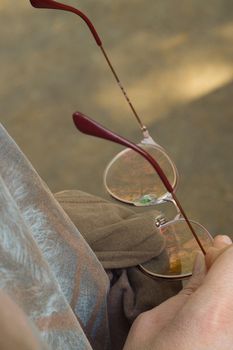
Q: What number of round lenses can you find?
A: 2